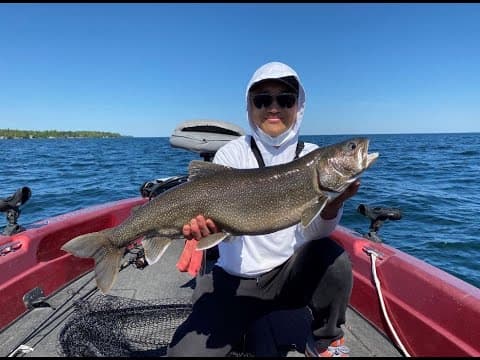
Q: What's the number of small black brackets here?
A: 2